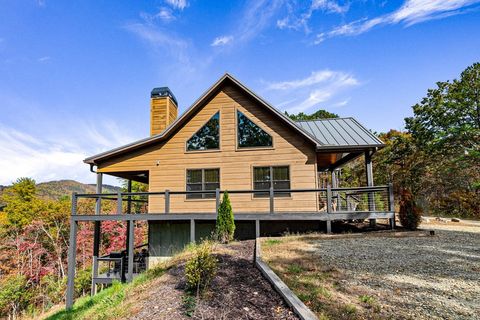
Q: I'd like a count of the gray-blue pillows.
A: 0